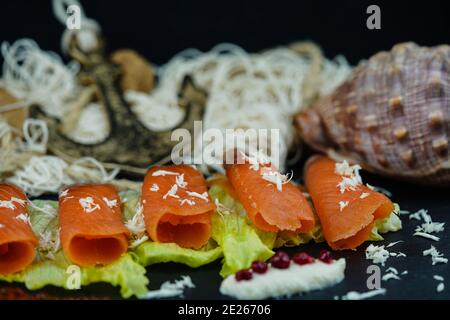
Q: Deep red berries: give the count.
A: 5